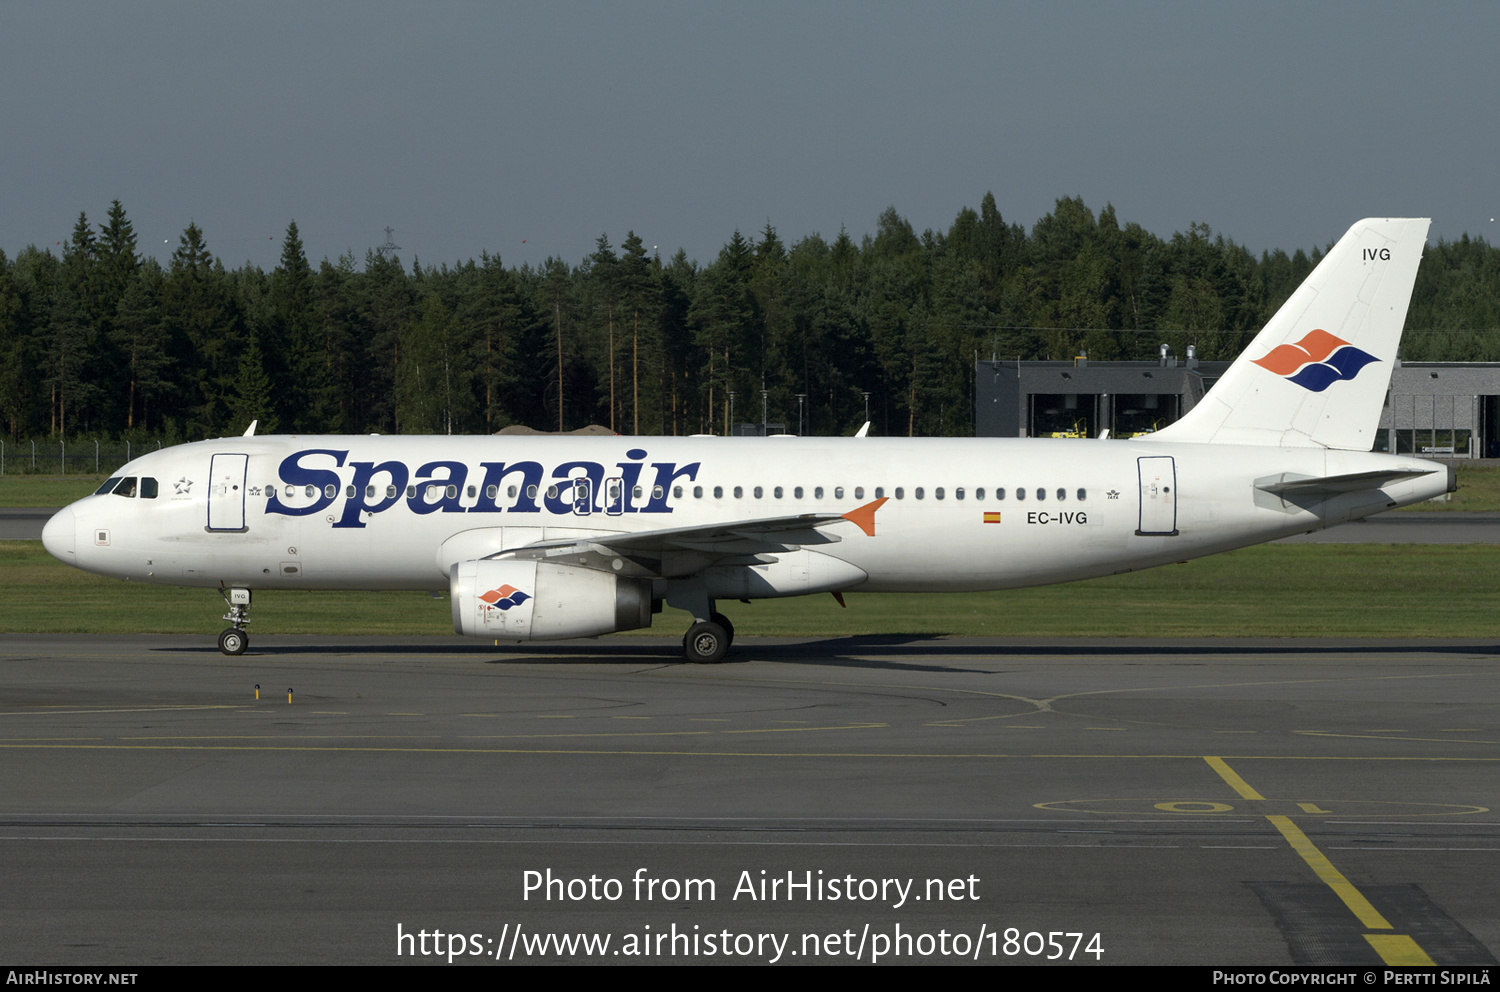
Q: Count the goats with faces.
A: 0